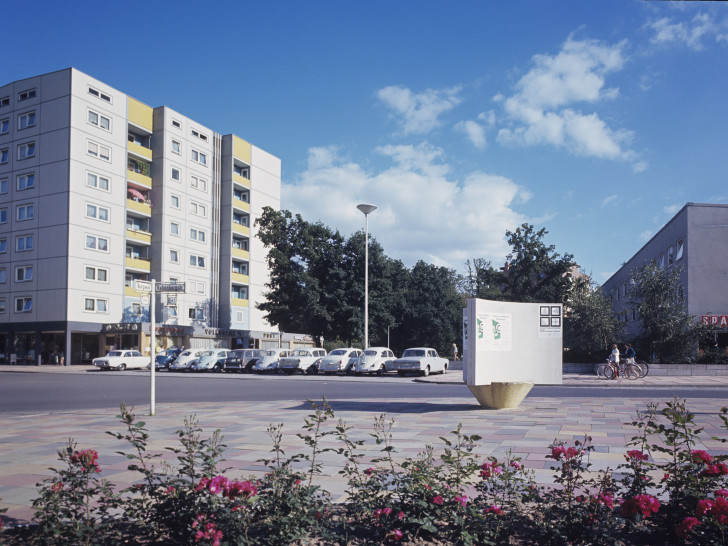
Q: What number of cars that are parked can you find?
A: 10